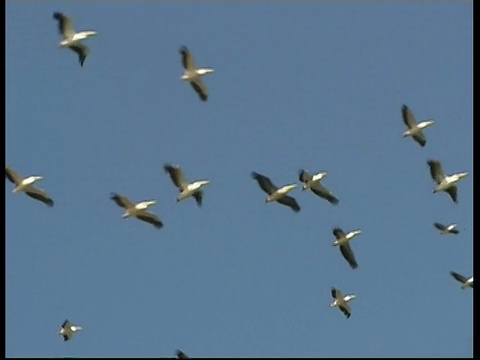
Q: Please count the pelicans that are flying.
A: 15